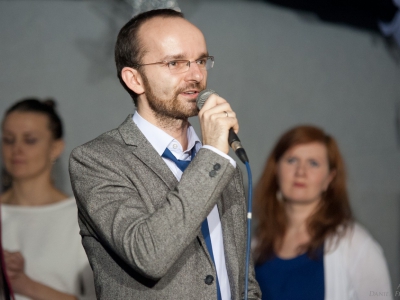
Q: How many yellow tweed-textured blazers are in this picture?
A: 0